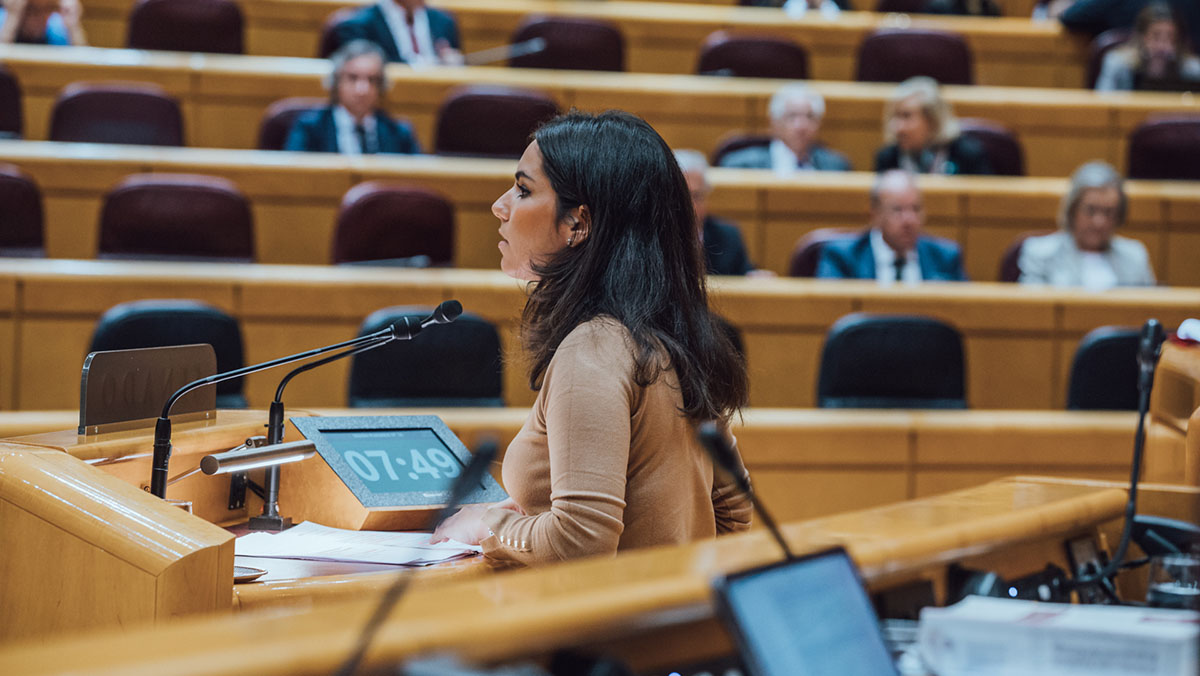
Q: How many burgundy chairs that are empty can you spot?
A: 11